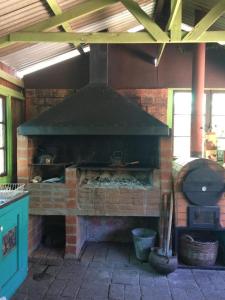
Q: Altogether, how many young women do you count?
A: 0